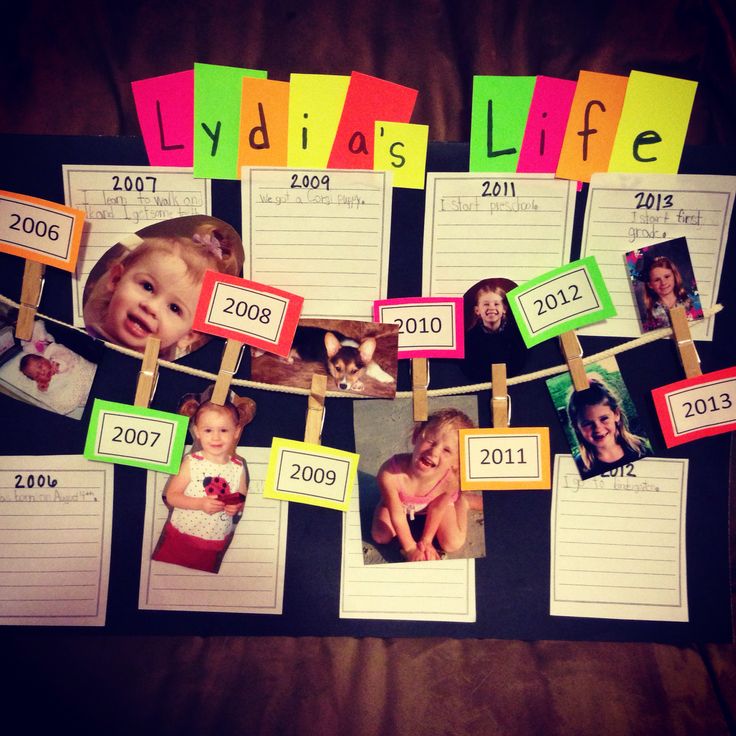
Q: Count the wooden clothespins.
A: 8